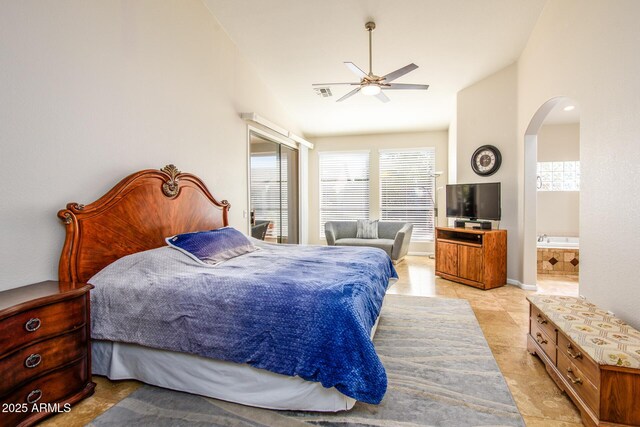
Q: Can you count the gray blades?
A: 6